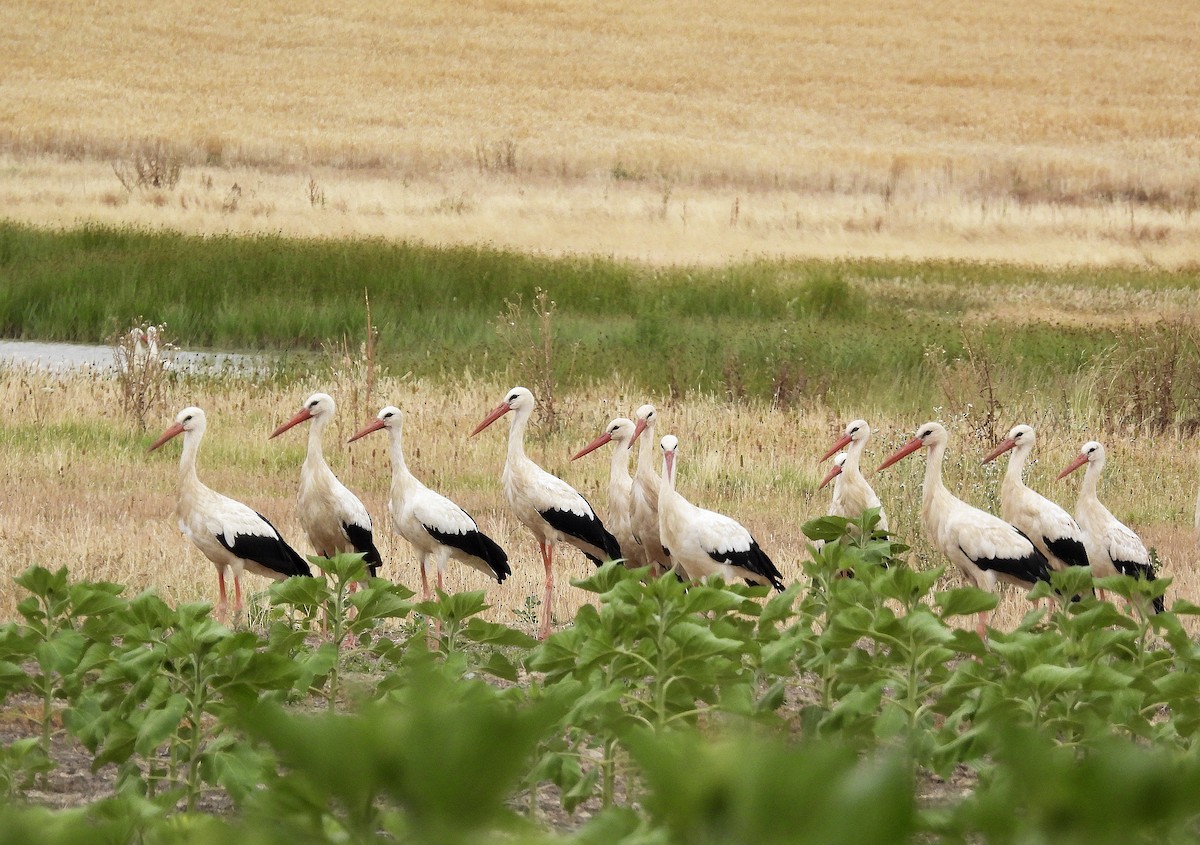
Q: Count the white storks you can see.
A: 14